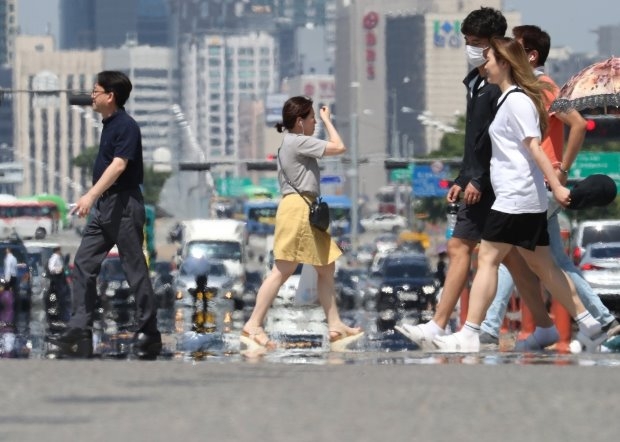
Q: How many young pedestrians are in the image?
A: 4